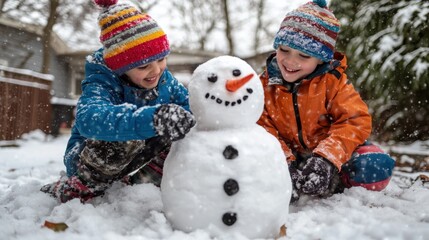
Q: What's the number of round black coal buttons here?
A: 3